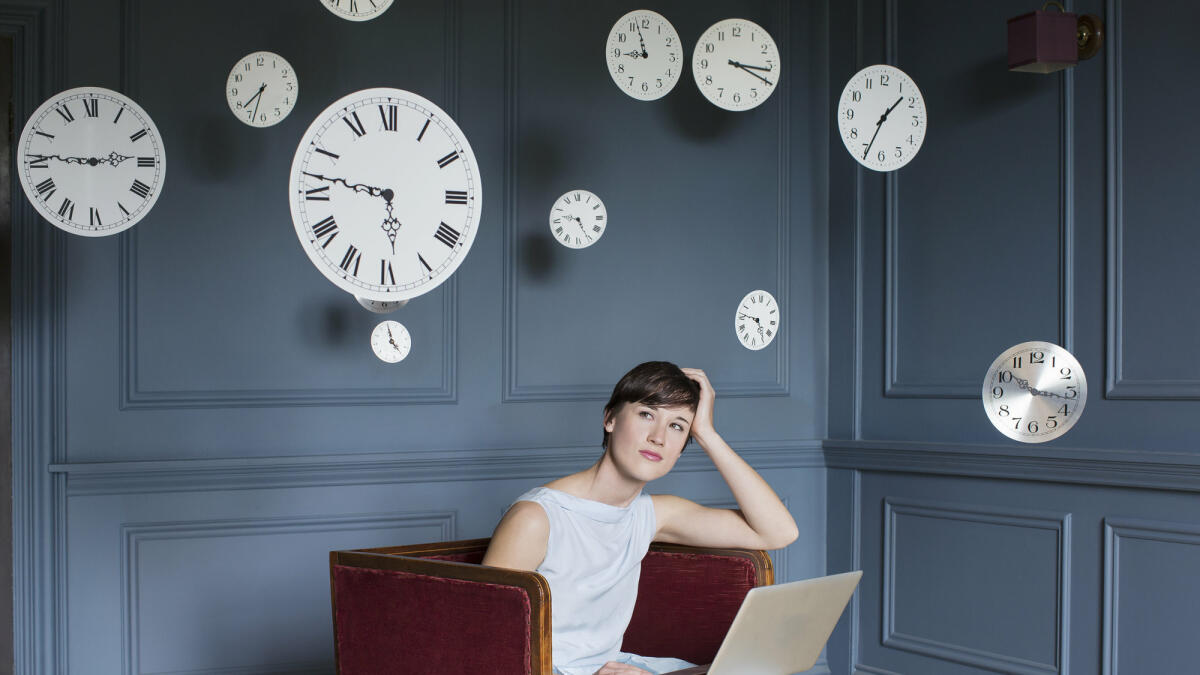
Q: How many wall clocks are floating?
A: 12